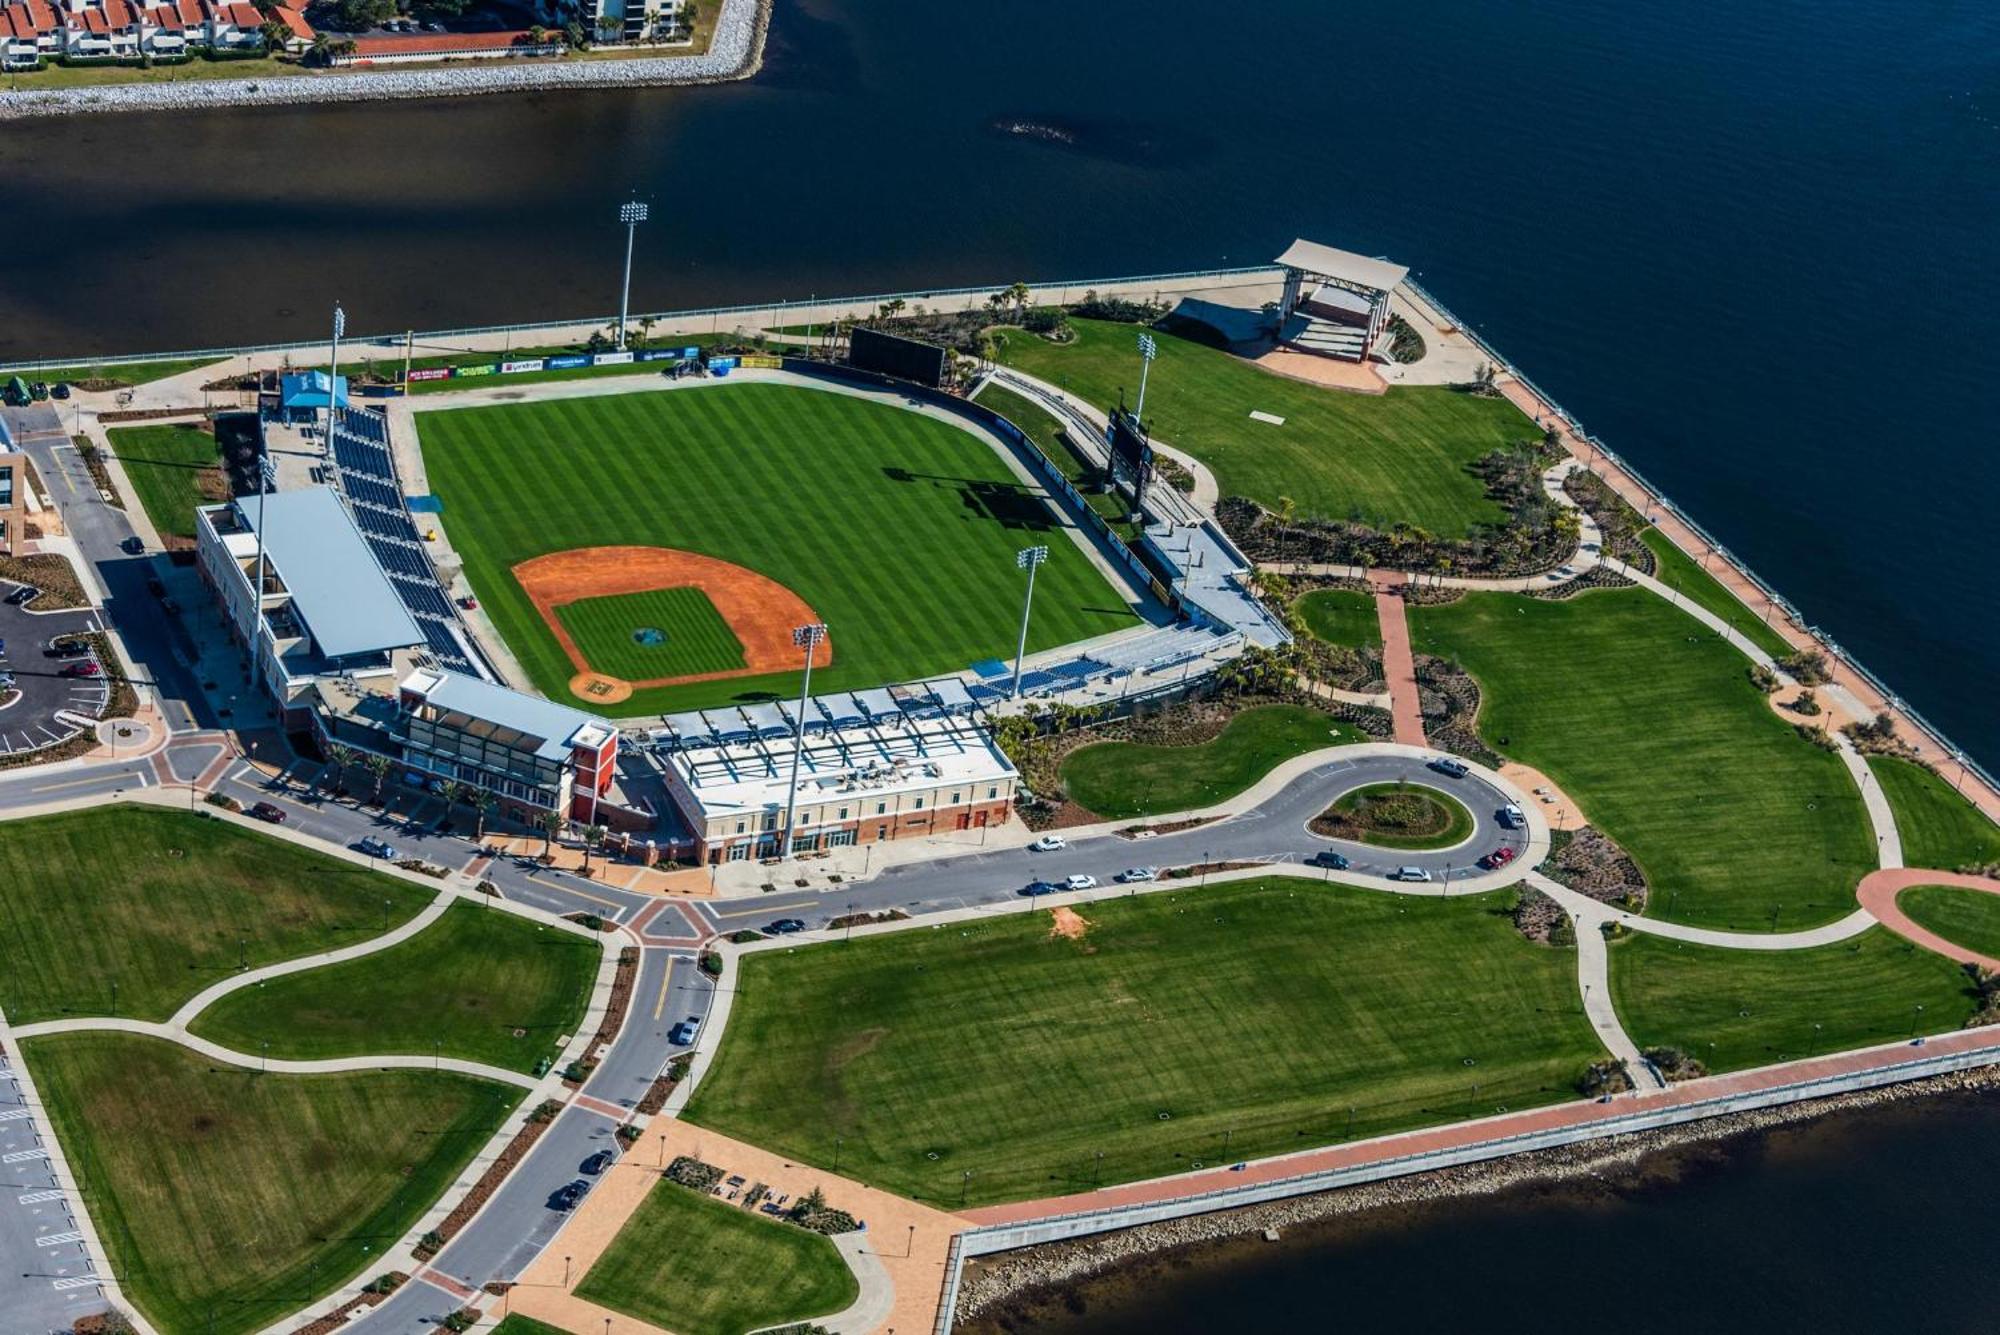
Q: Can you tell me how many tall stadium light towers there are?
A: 6